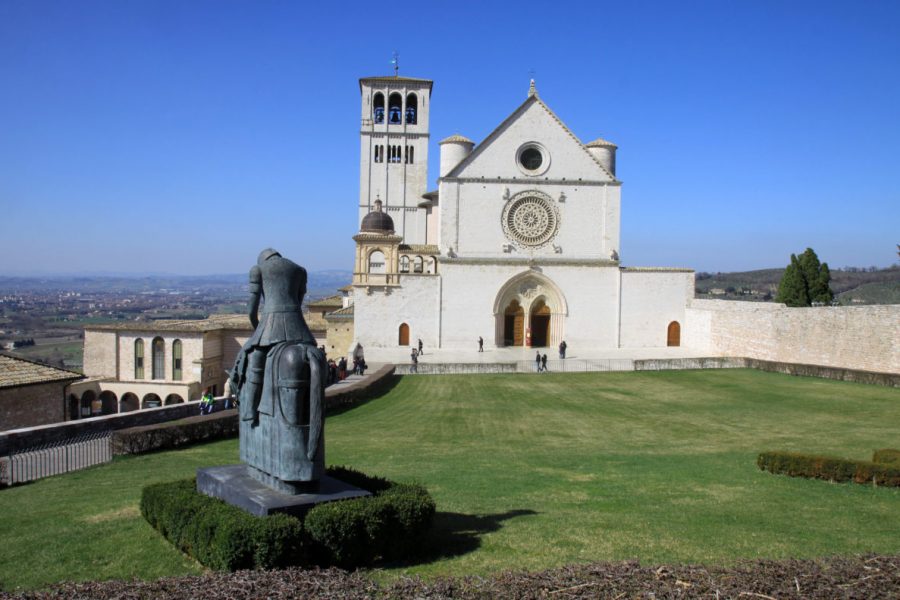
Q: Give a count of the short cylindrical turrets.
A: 2